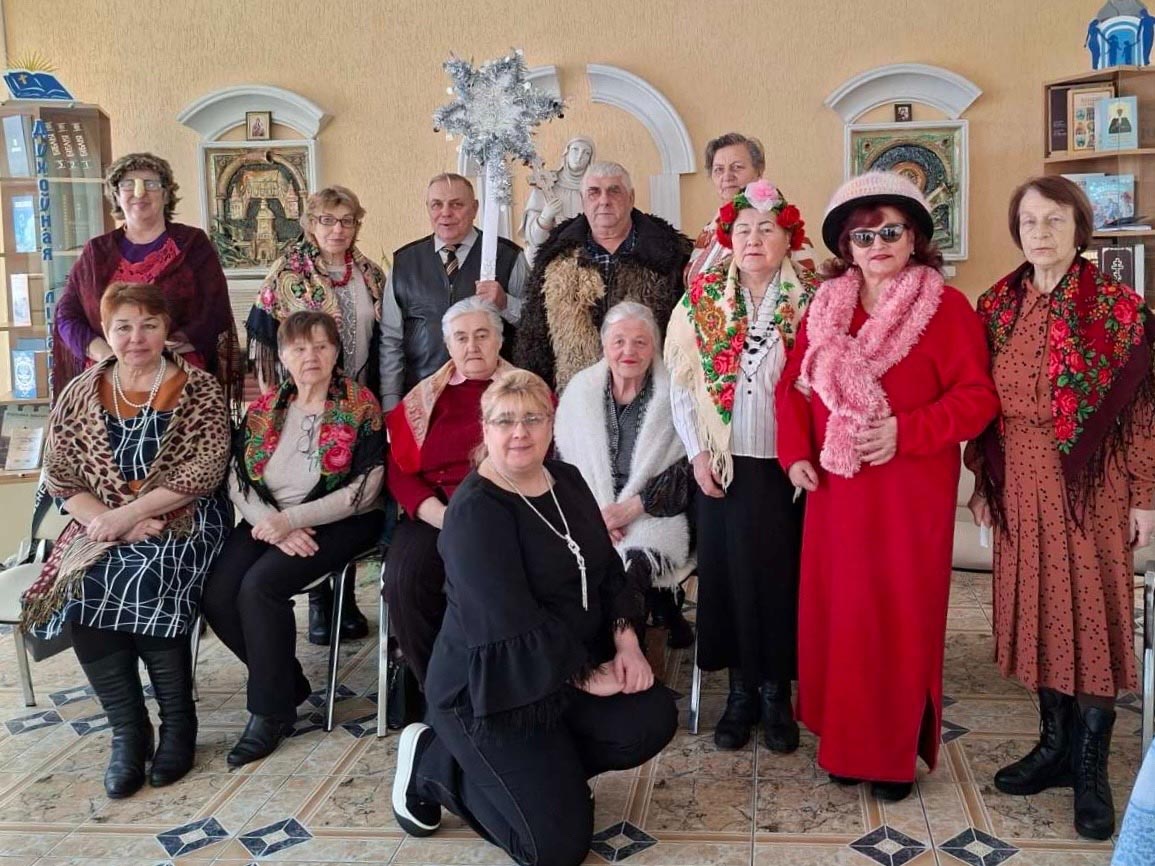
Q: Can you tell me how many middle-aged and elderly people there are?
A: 13